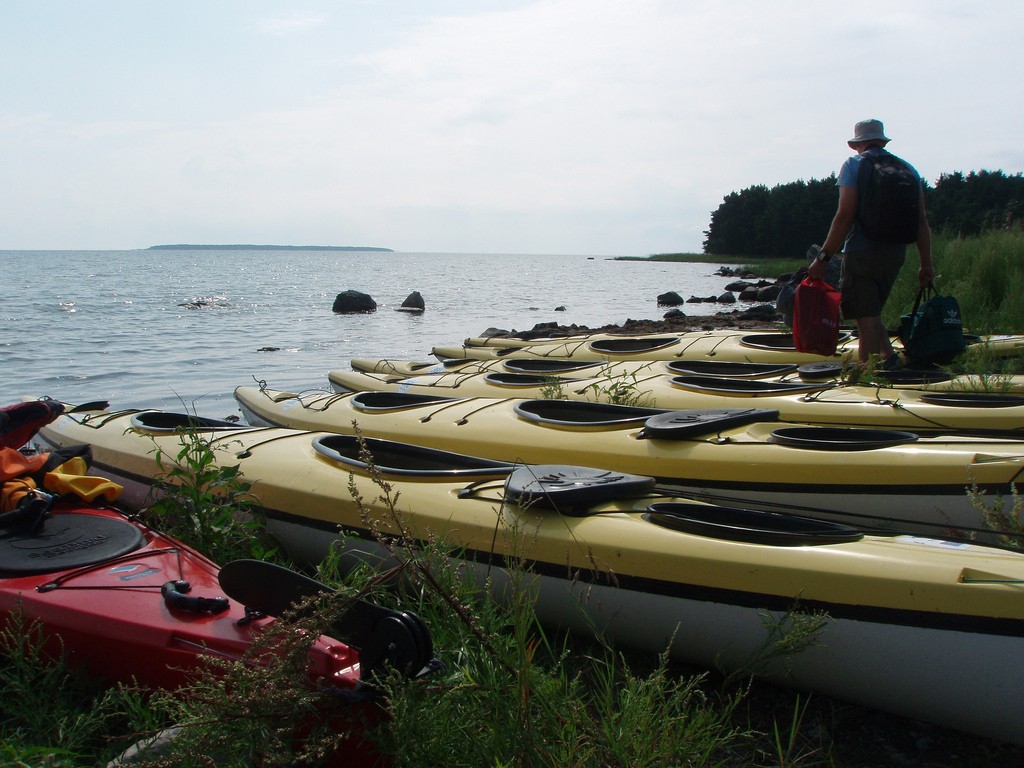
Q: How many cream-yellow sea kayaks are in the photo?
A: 6